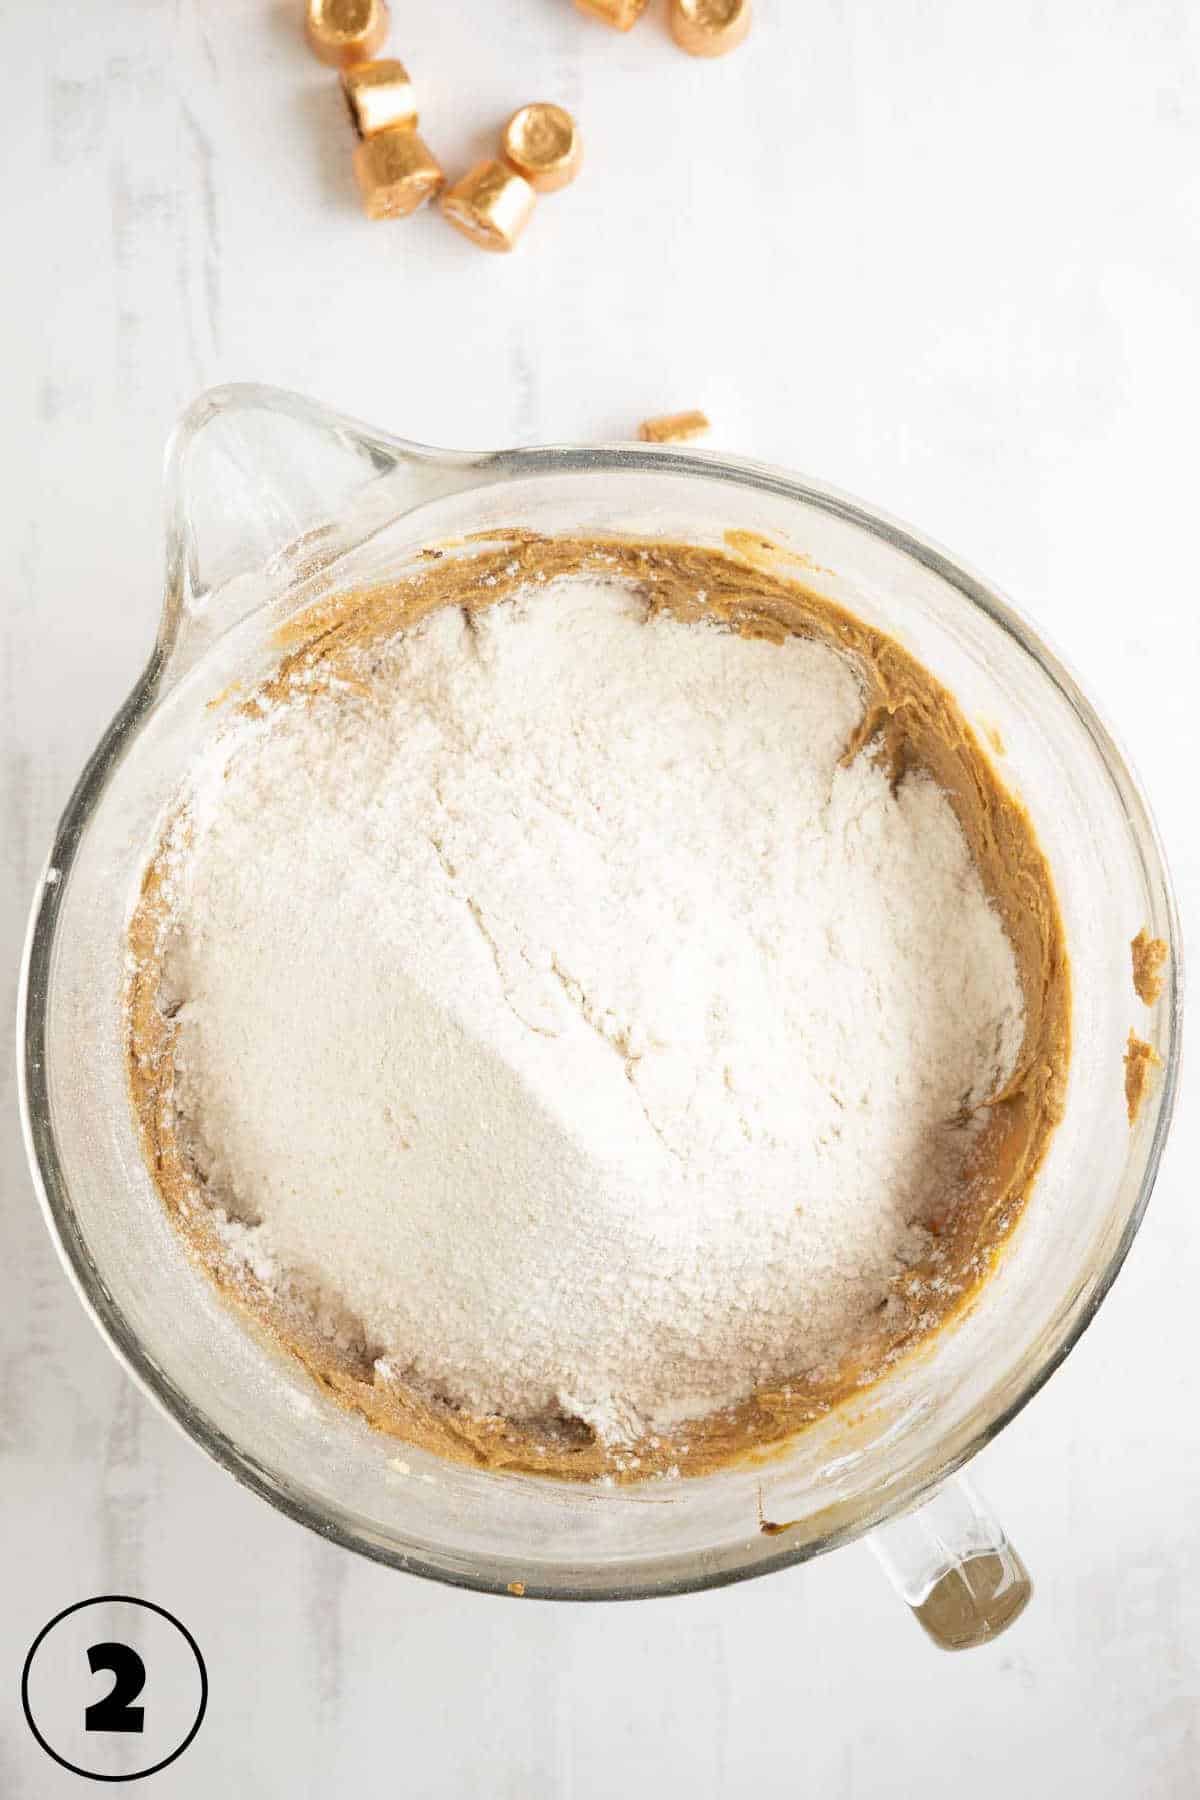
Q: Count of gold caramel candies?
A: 8